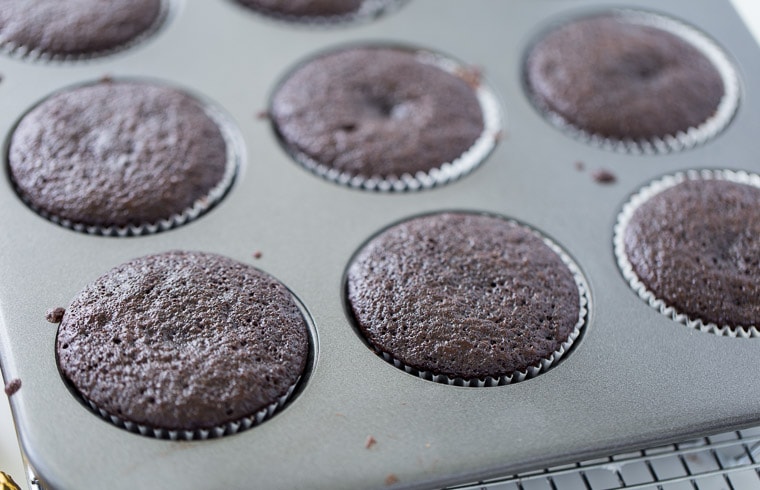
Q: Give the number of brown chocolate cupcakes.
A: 8